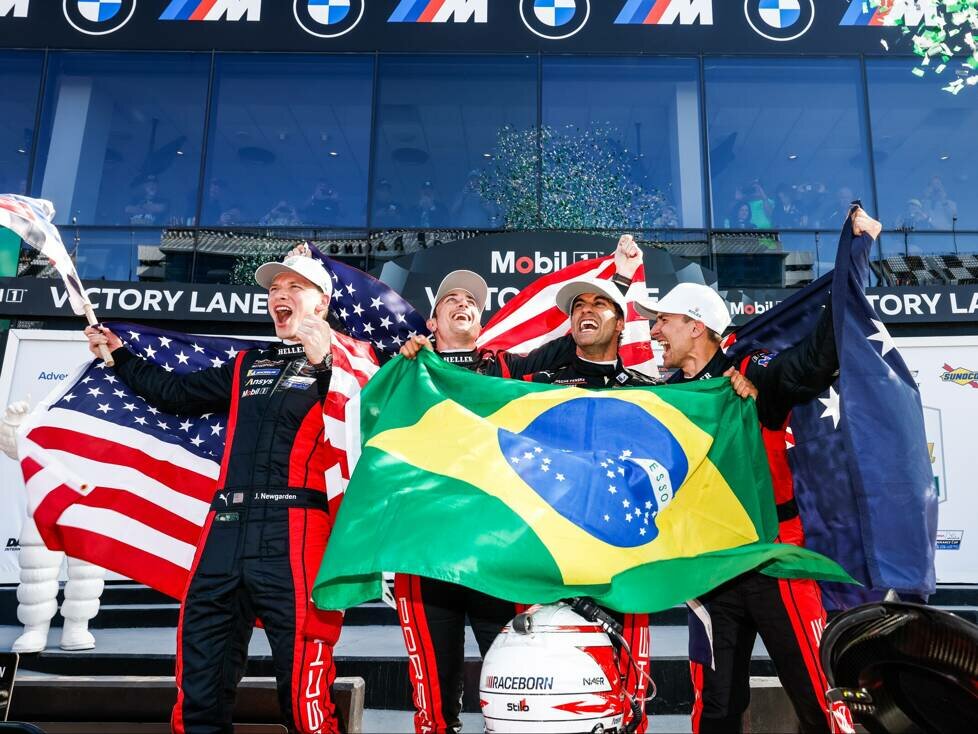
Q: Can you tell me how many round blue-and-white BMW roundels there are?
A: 4